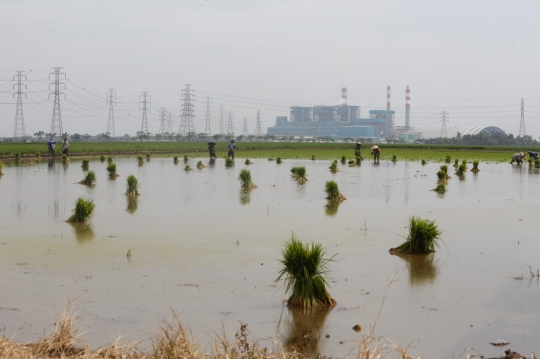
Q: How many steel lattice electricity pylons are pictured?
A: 14